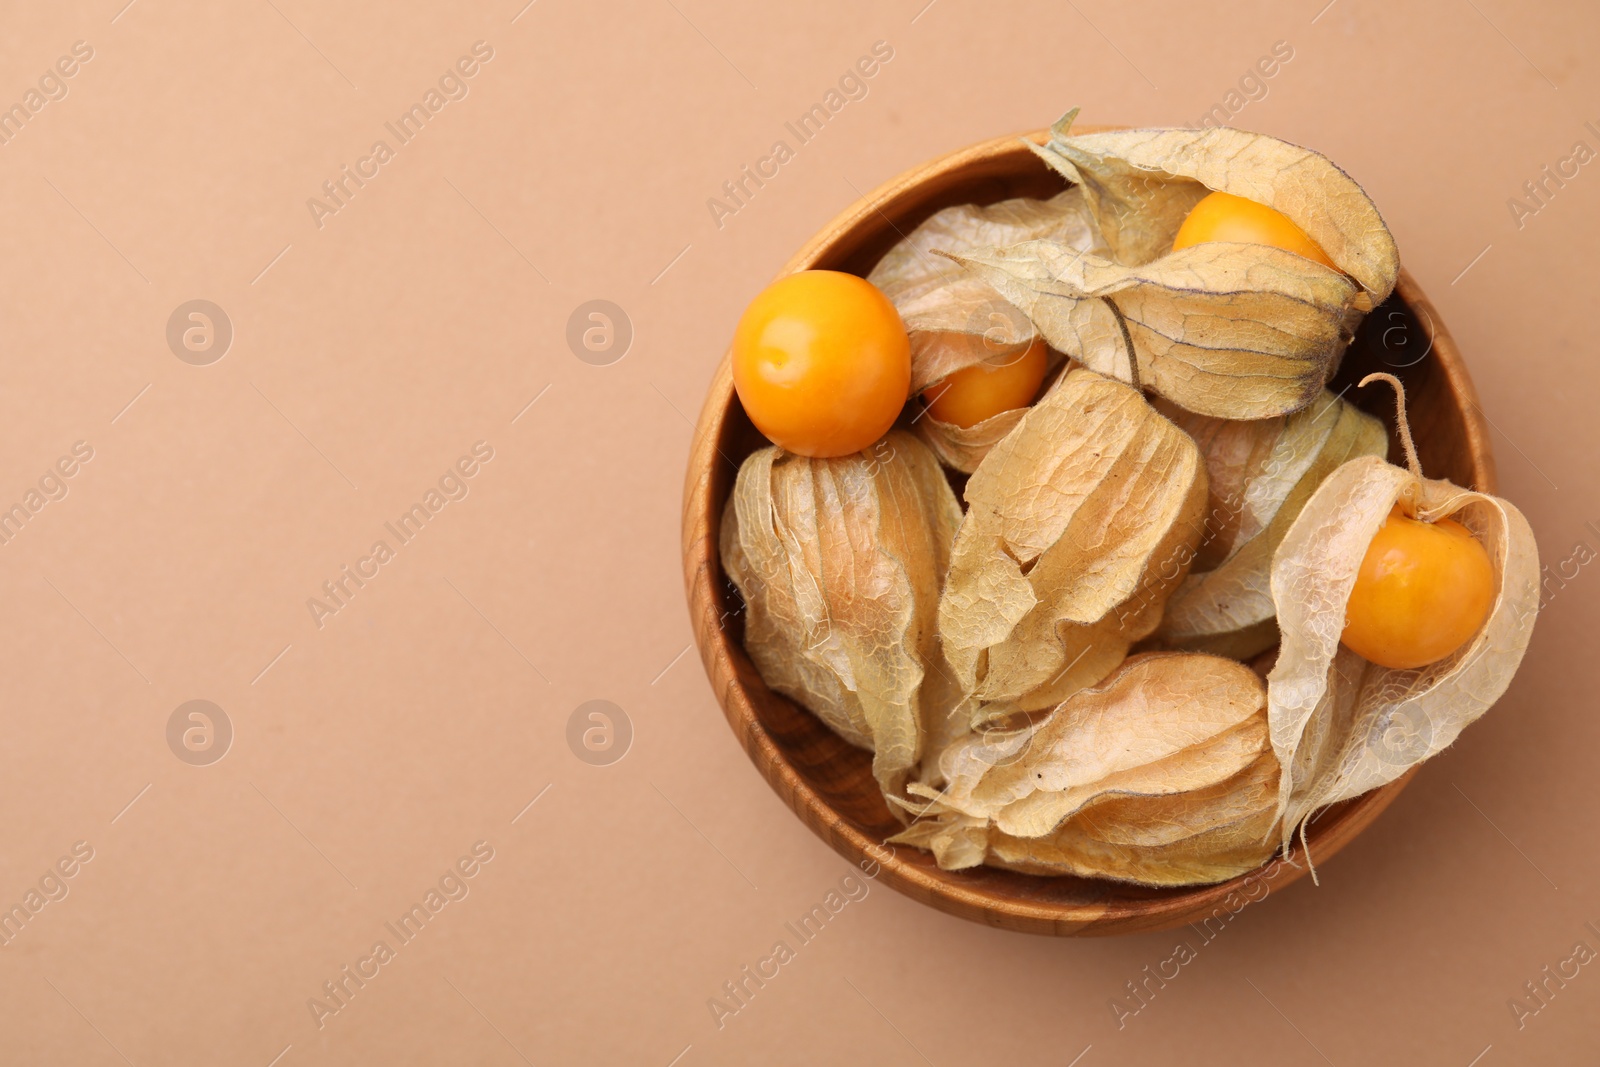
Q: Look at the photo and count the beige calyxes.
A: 7